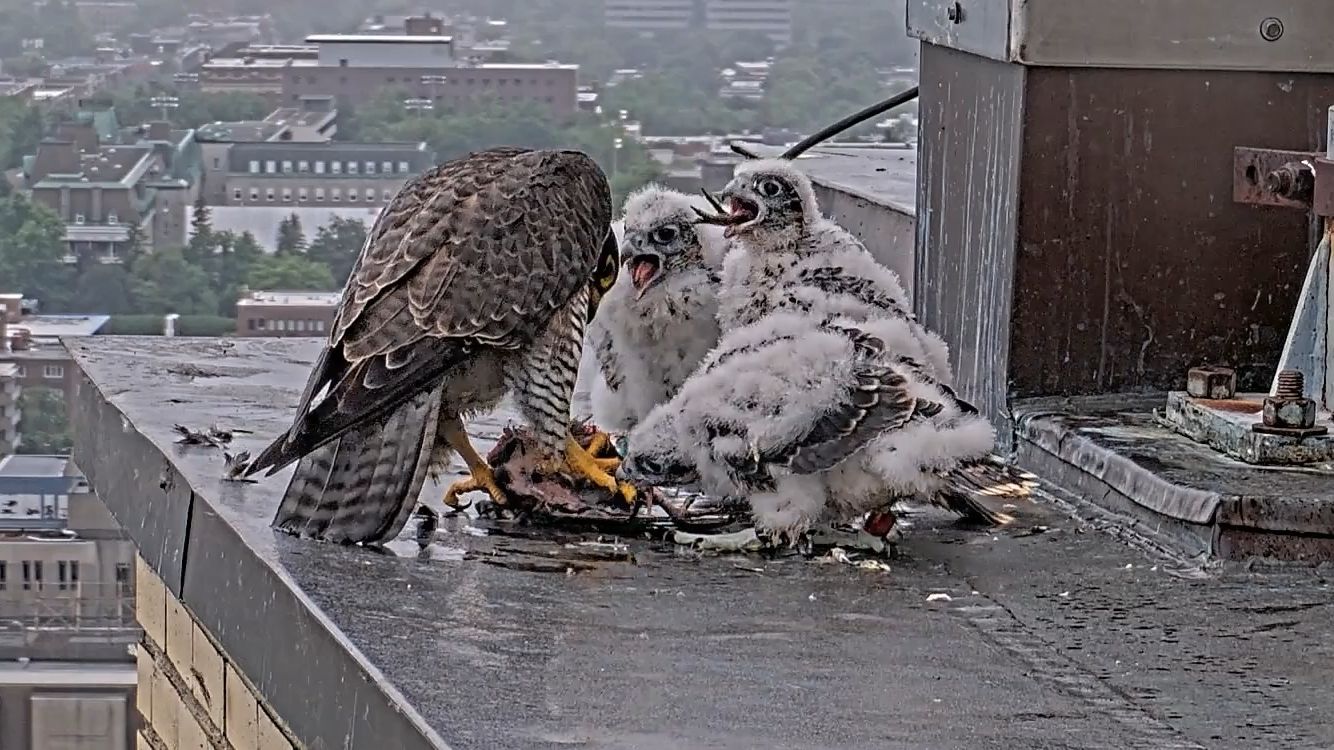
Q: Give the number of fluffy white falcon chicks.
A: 3